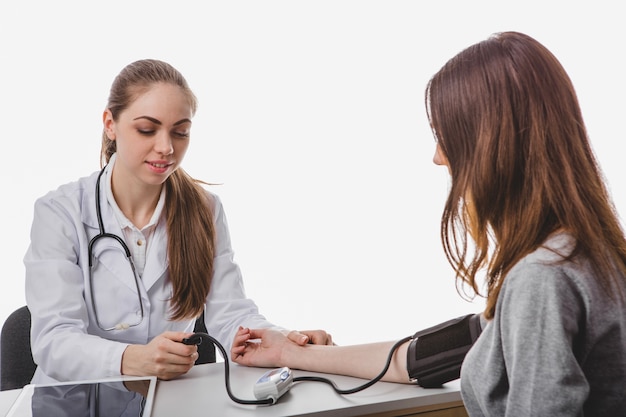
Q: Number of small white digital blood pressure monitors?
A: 1